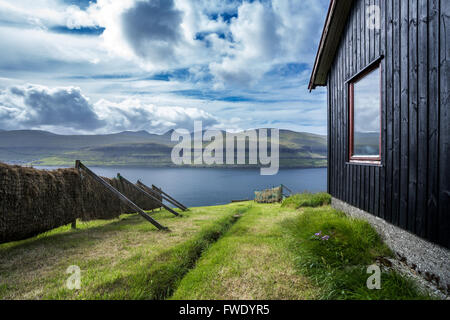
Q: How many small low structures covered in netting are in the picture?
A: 1